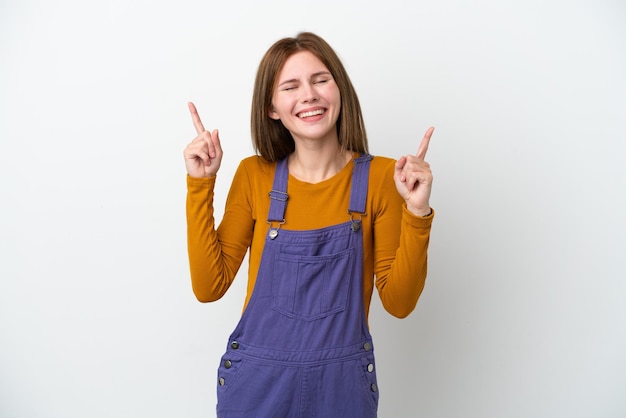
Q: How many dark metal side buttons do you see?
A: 6